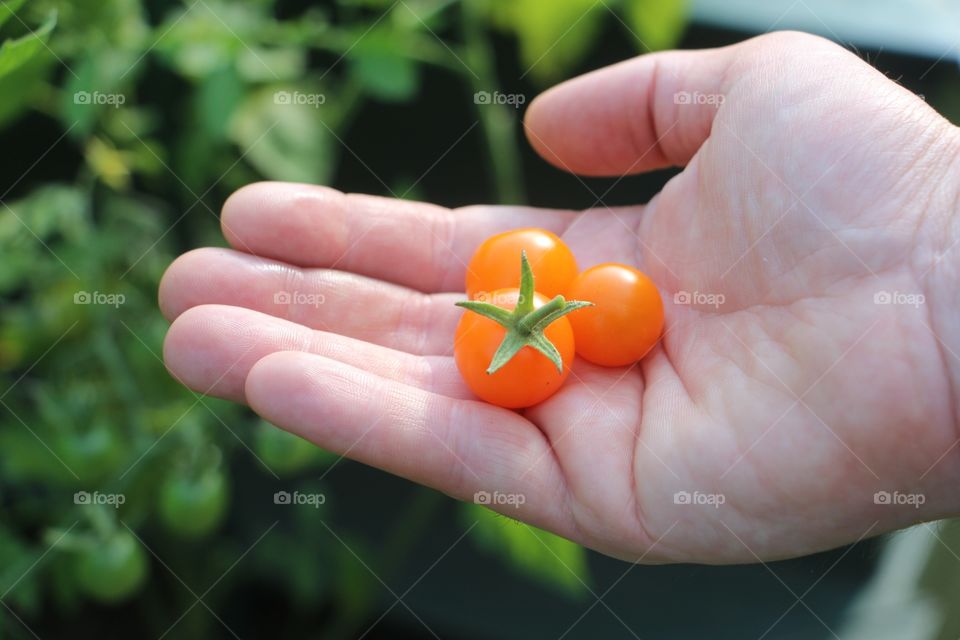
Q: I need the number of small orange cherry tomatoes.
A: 3